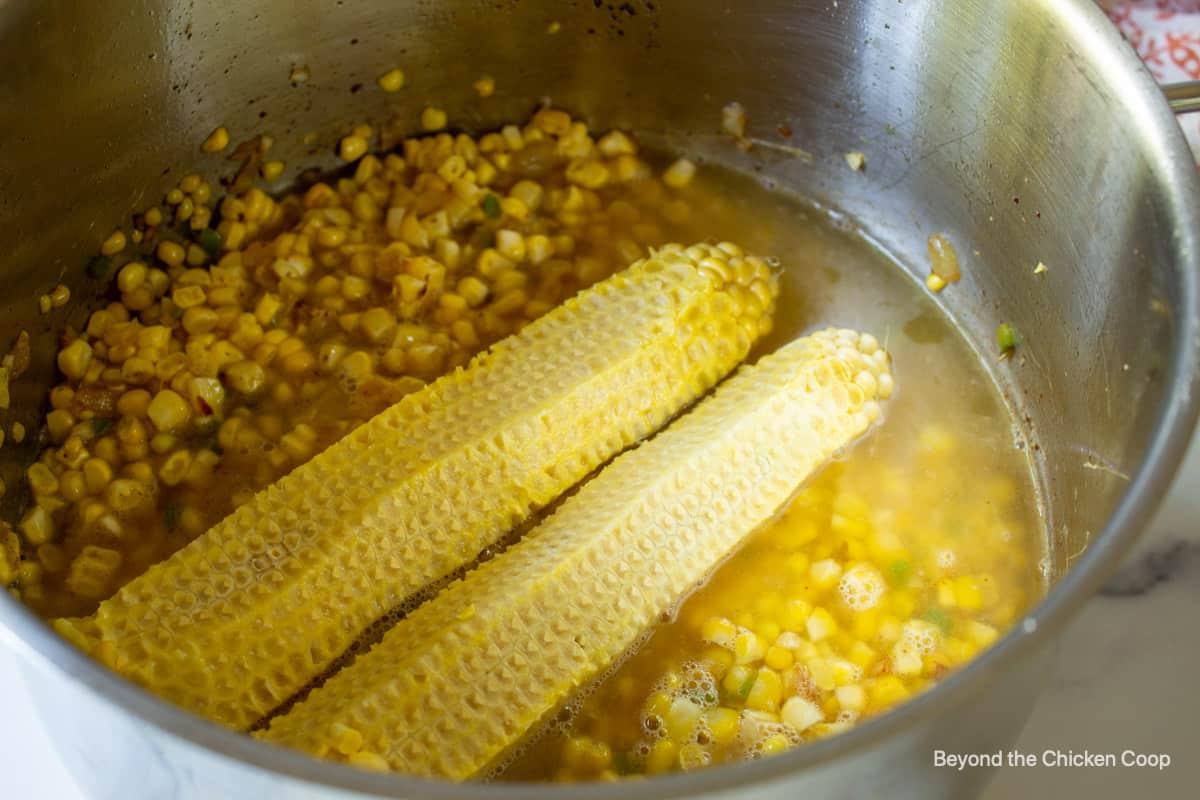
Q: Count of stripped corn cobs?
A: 2